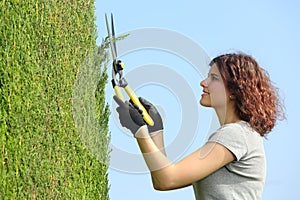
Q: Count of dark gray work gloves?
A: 2